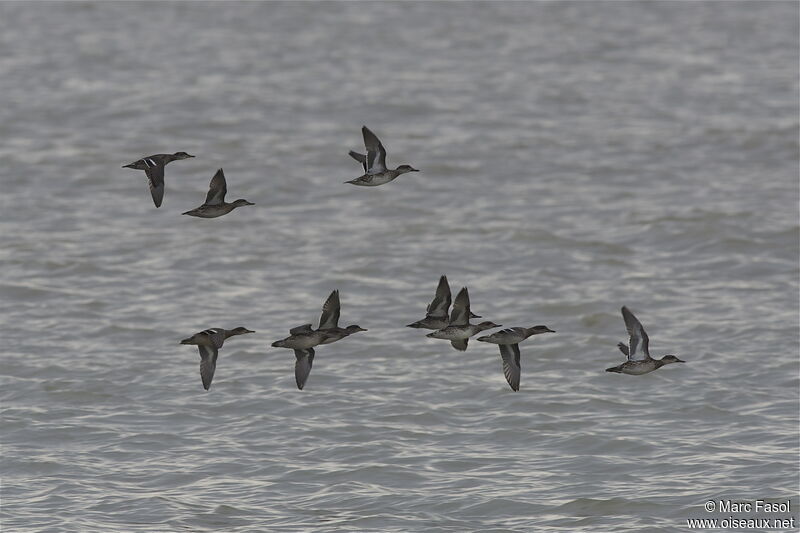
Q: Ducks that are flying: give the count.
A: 10